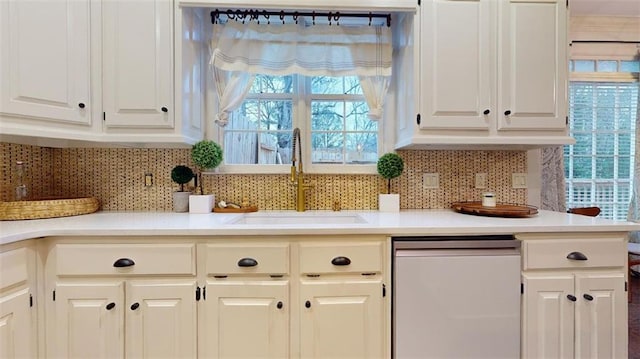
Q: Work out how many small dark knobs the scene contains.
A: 10